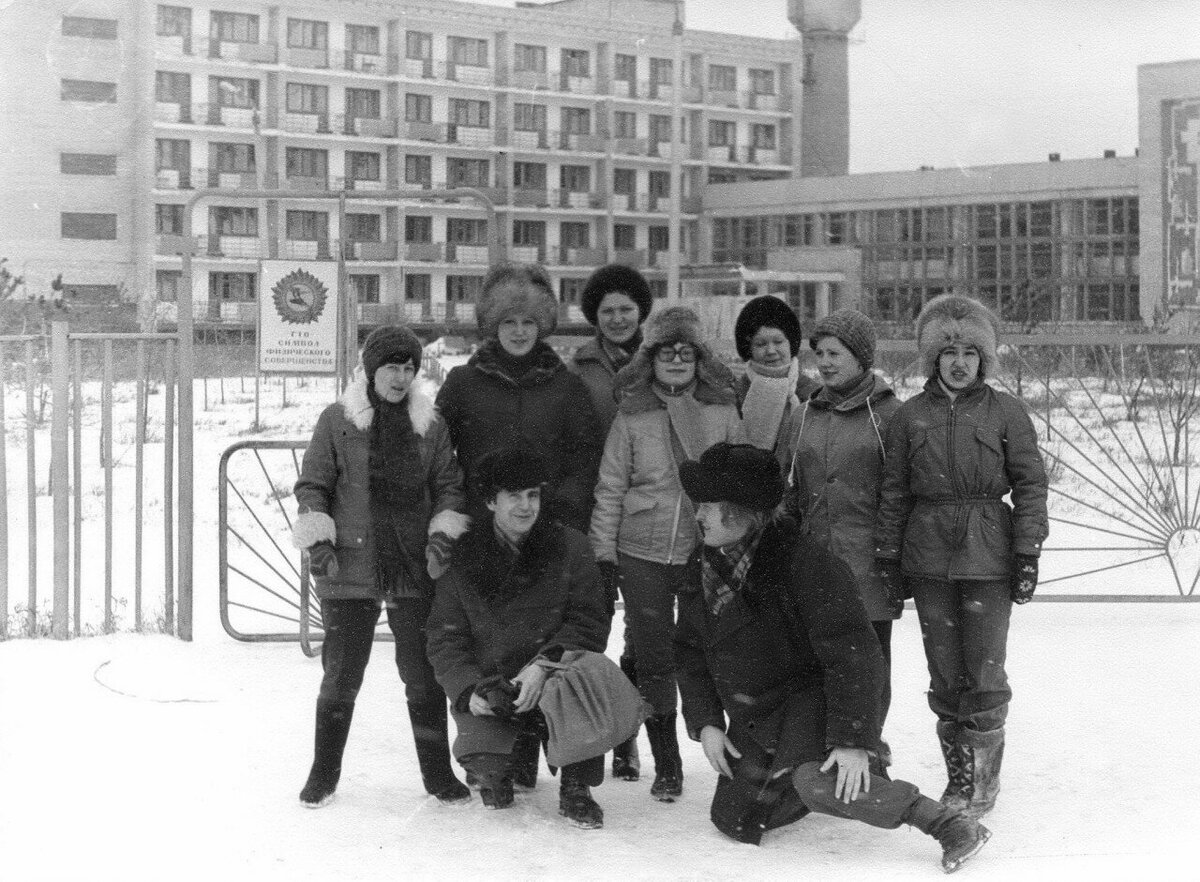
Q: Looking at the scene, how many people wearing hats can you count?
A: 9